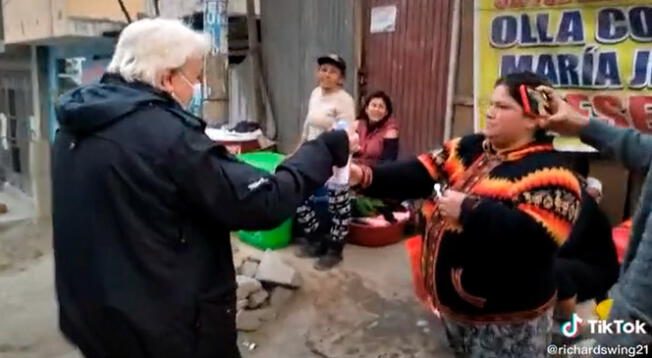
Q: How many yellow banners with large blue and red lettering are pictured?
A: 1